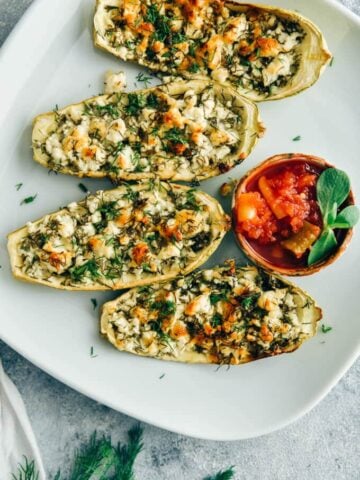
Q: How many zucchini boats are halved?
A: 4